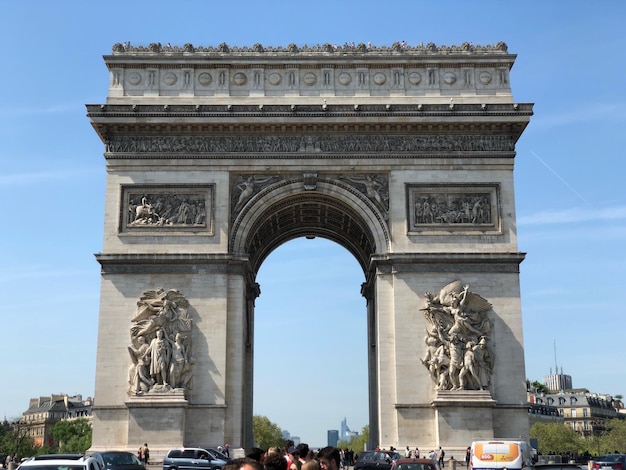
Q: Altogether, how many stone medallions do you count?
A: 11